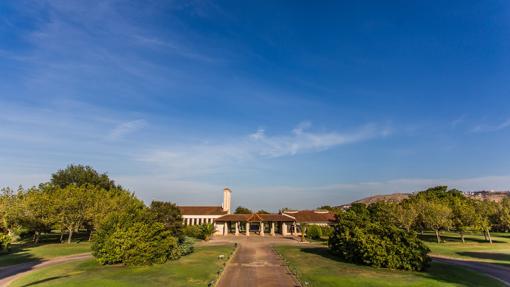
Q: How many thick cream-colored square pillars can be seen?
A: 6